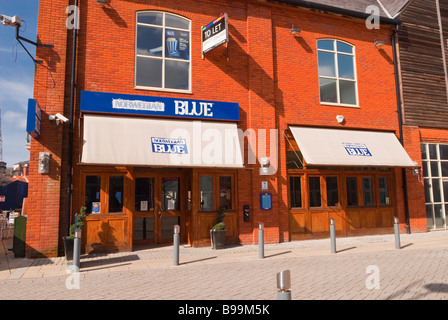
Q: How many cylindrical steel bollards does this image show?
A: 6